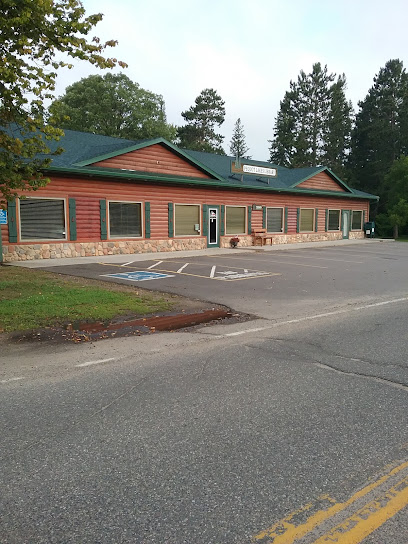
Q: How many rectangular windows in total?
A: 8